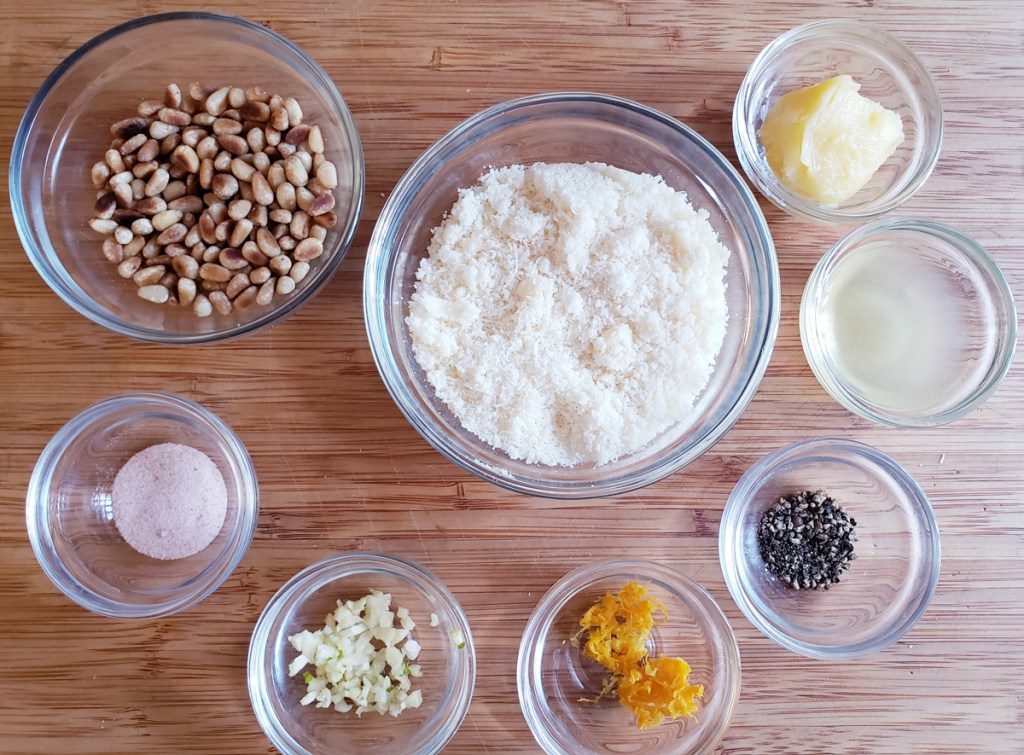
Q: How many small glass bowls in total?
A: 6